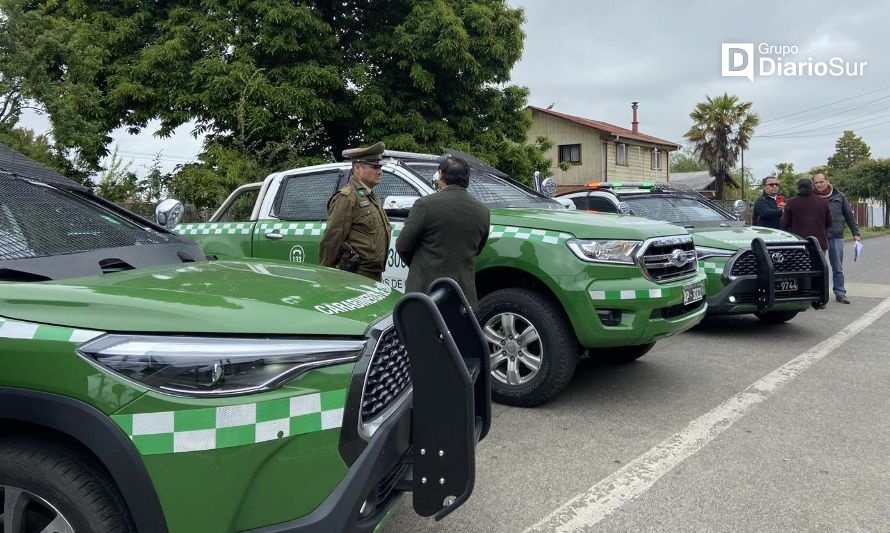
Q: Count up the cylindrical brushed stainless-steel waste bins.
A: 0